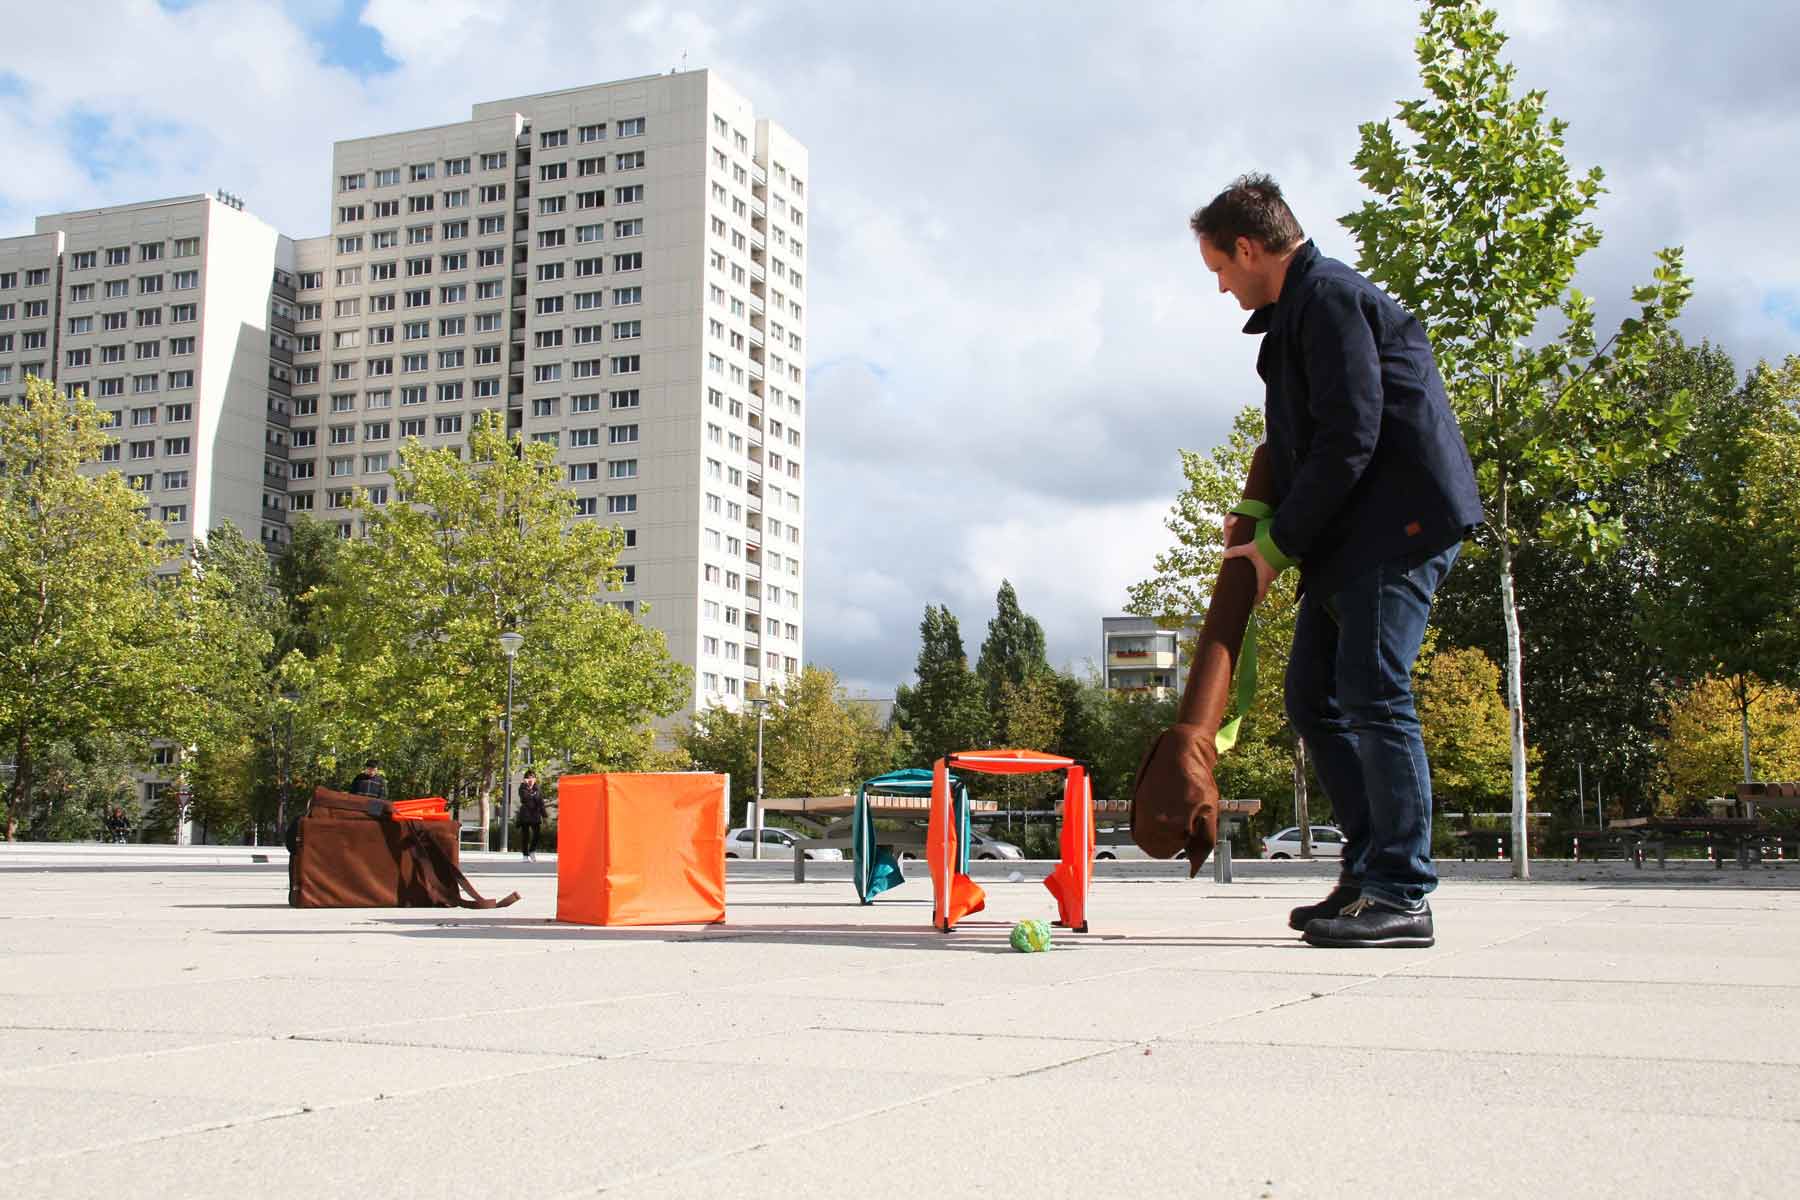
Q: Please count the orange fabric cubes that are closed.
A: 1